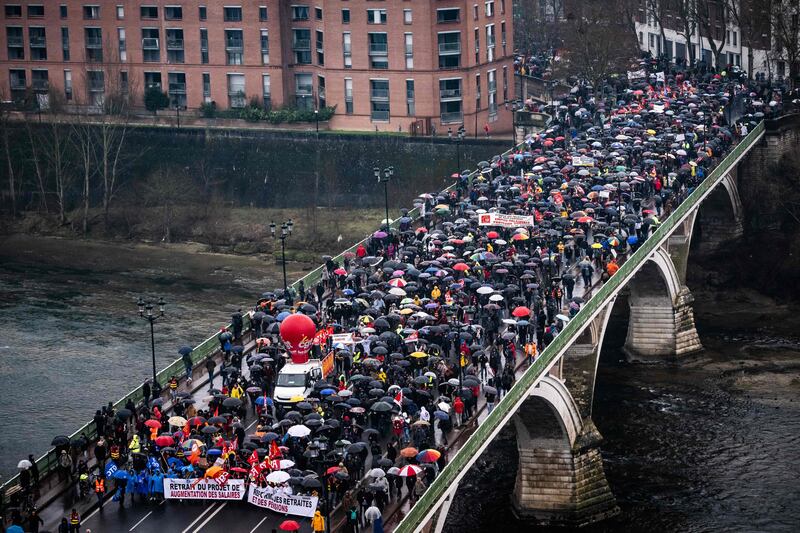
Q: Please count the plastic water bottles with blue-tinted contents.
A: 0